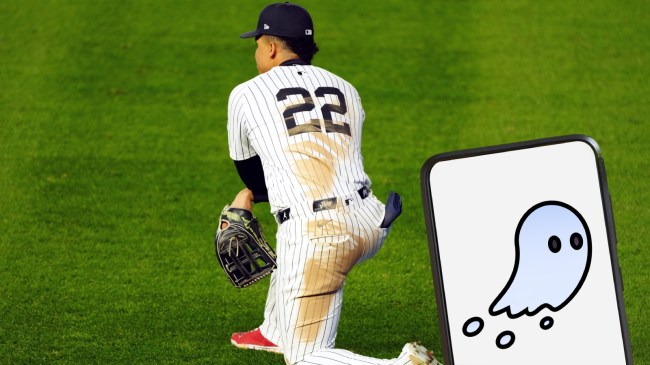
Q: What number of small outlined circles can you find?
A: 3